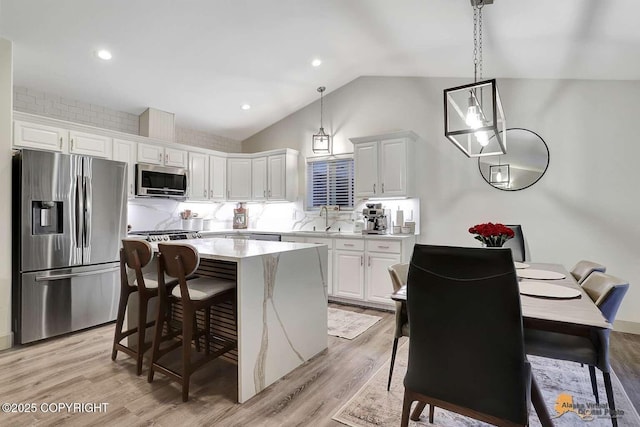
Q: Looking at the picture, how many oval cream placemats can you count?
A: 3